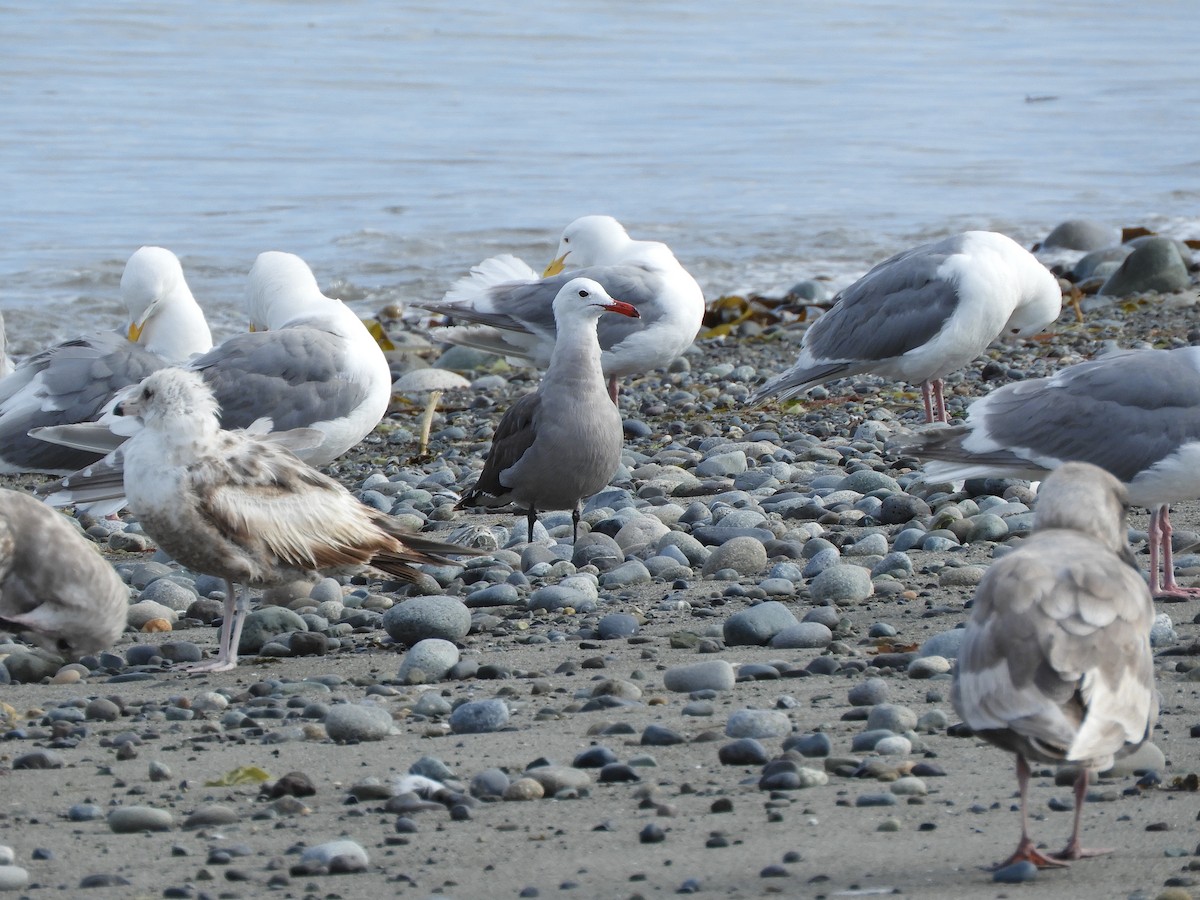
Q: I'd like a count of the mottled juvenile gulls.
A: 3